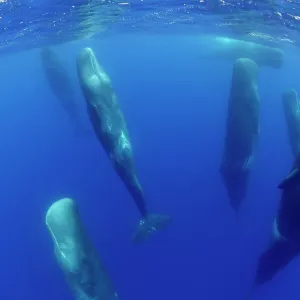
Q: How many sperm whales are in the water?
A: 7